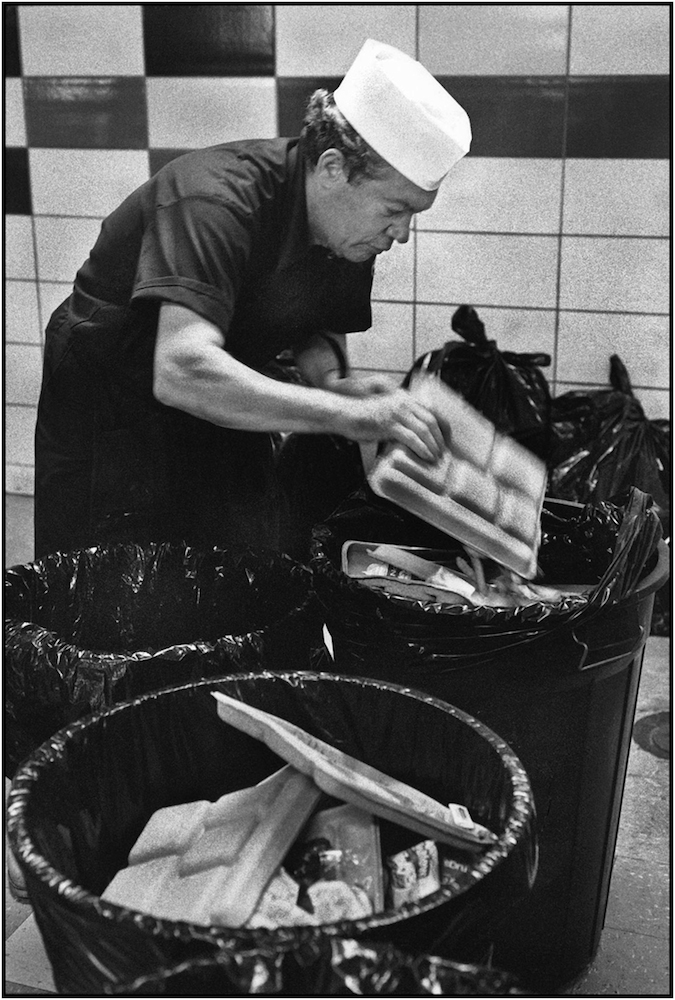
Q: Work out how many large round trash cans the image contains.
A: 3